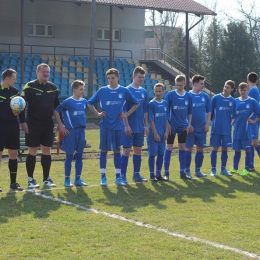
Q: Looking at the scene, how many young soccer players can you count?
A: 9